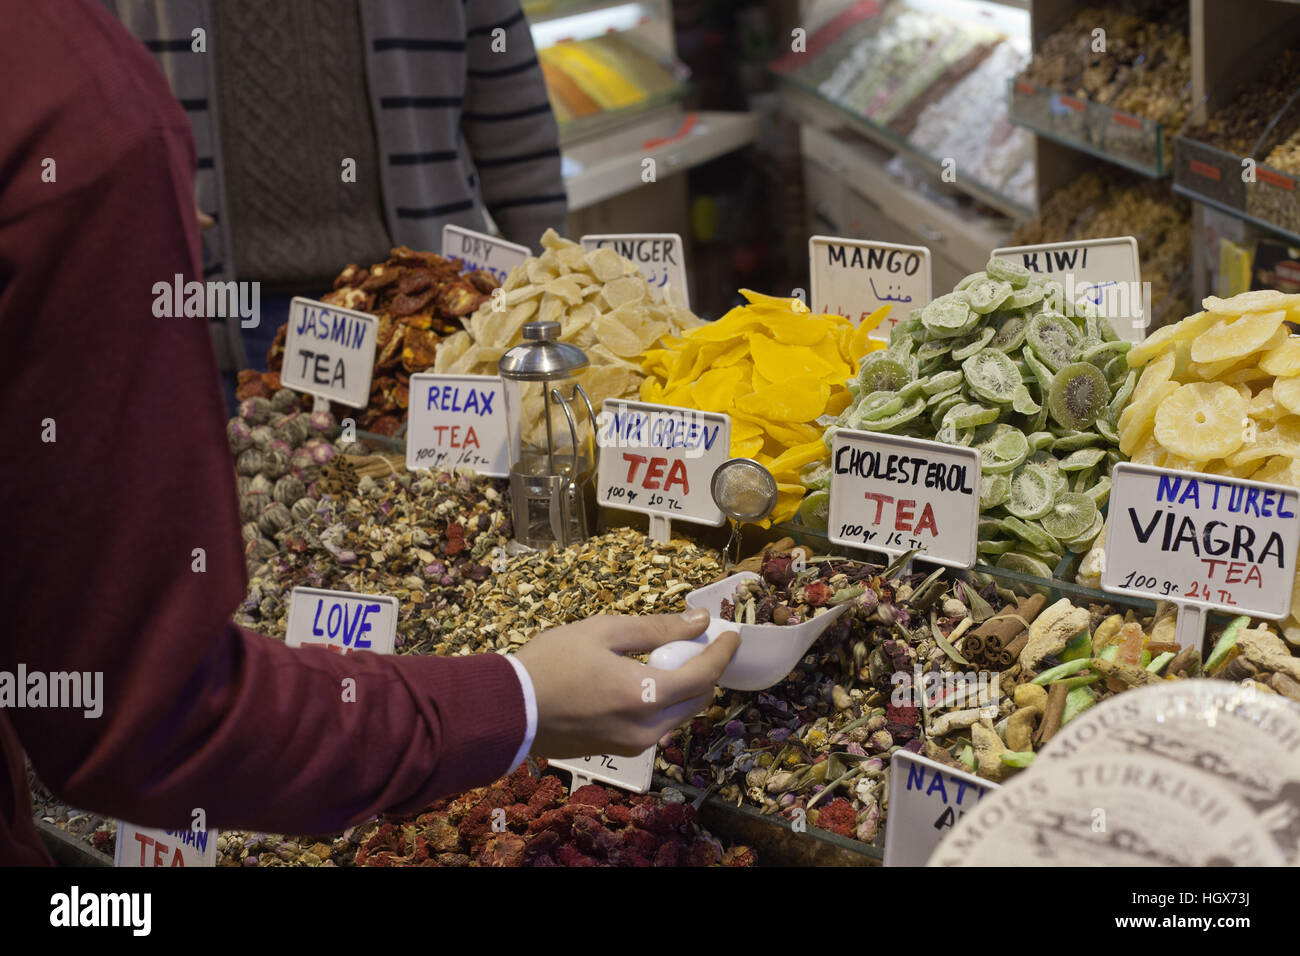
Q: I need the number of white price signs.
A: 13